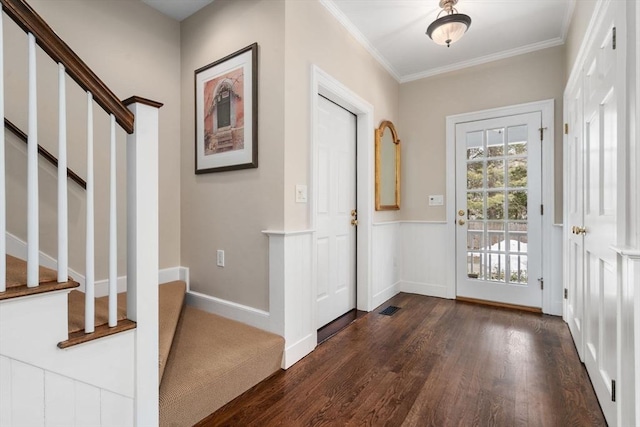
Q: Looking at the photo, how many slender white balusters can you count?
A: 5